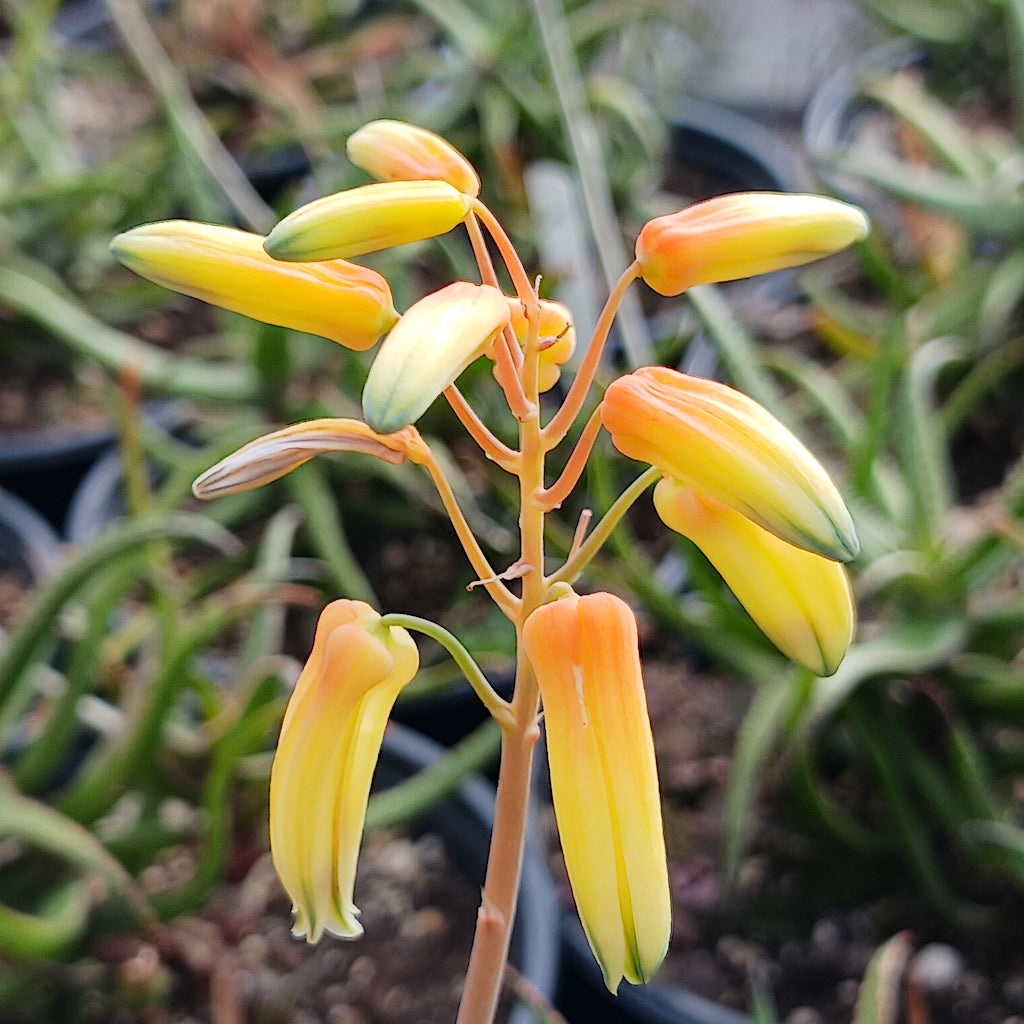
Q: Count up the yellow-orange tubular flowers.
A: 11